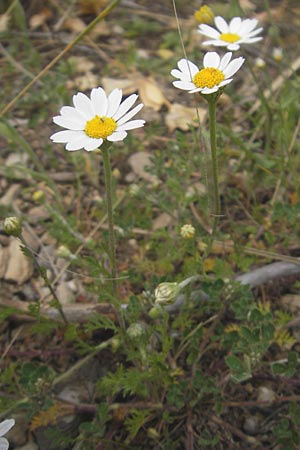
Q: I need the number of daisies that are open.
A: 3